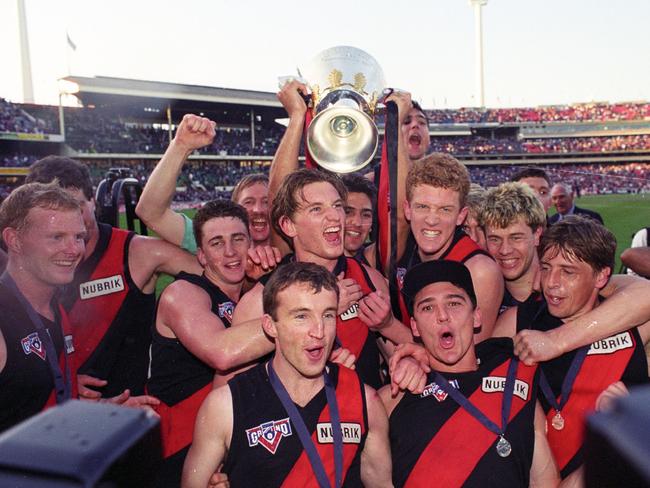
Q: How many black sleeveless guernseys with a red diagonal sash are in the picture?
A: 8